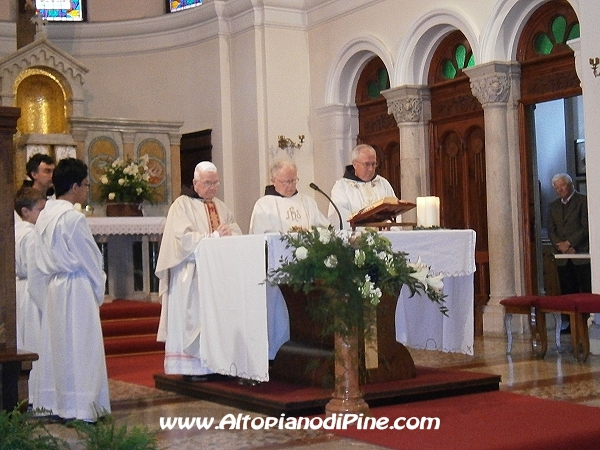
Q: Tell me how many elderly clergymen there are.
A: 3